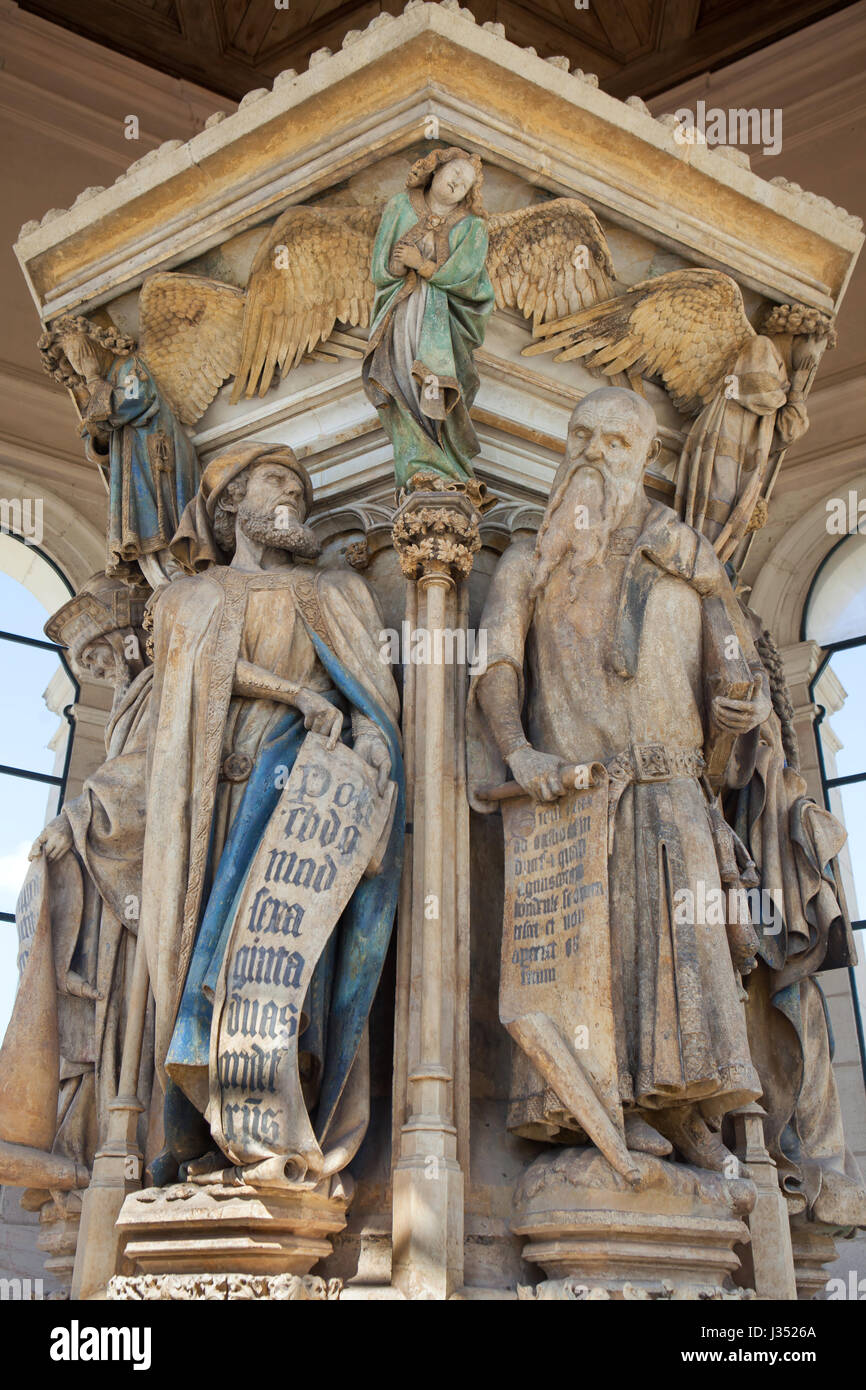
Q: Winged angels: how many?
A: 3